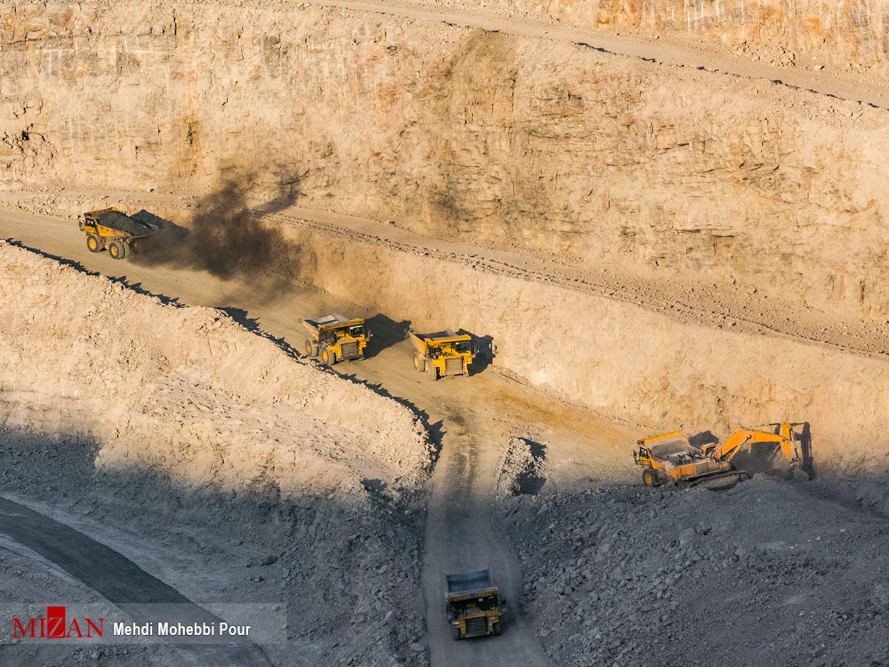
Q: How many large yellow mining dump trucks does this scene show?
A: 5